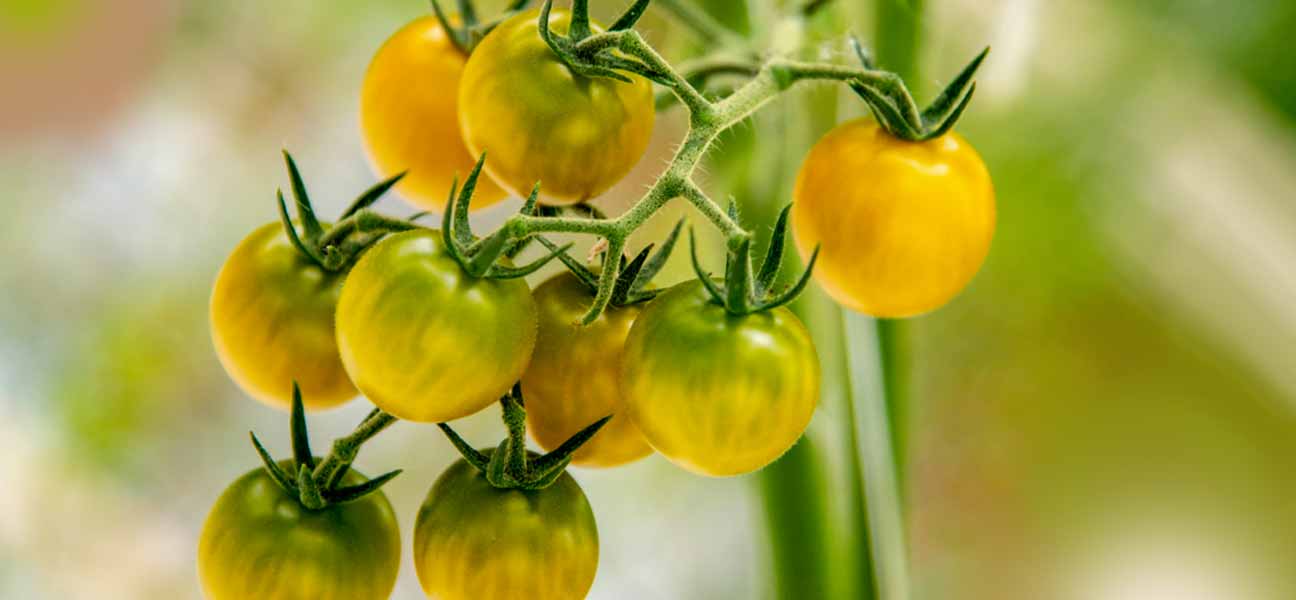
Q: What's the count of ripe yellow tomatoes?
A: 2